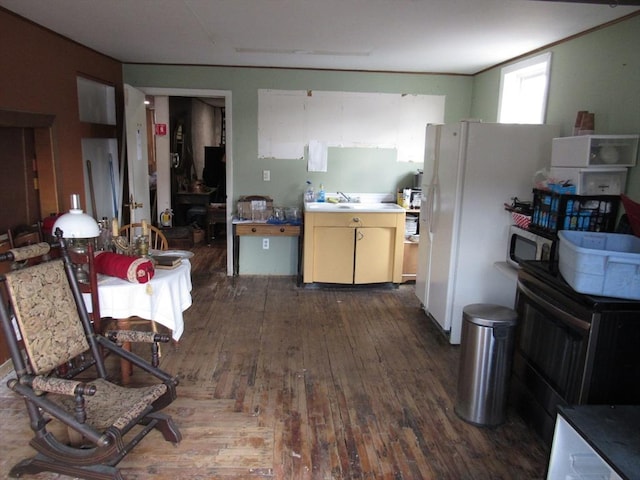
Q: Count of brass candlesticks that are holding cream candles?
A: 2